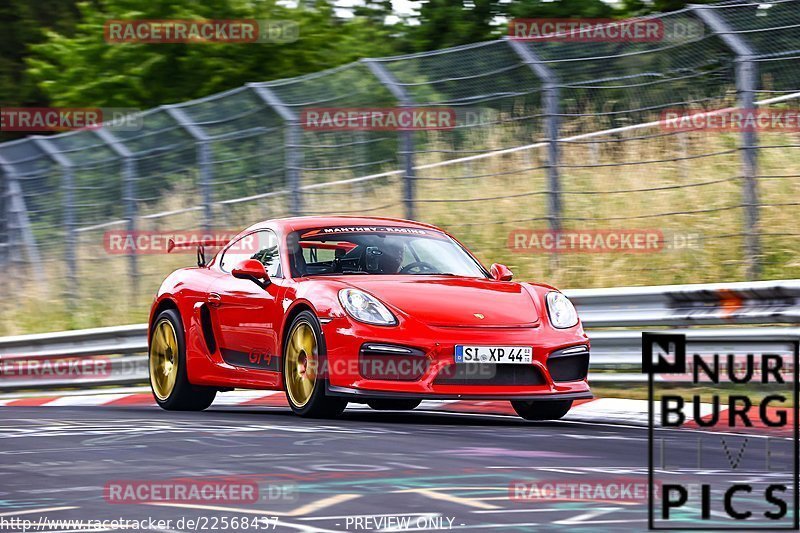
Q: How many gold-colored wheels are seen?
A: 2